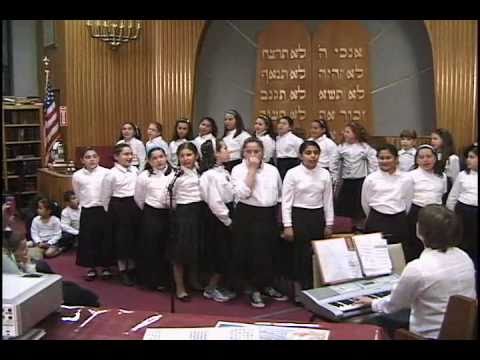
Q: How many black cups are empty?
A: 0